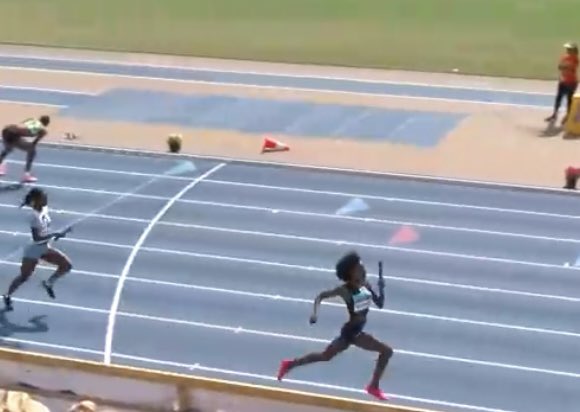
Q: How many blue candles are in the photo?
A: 0